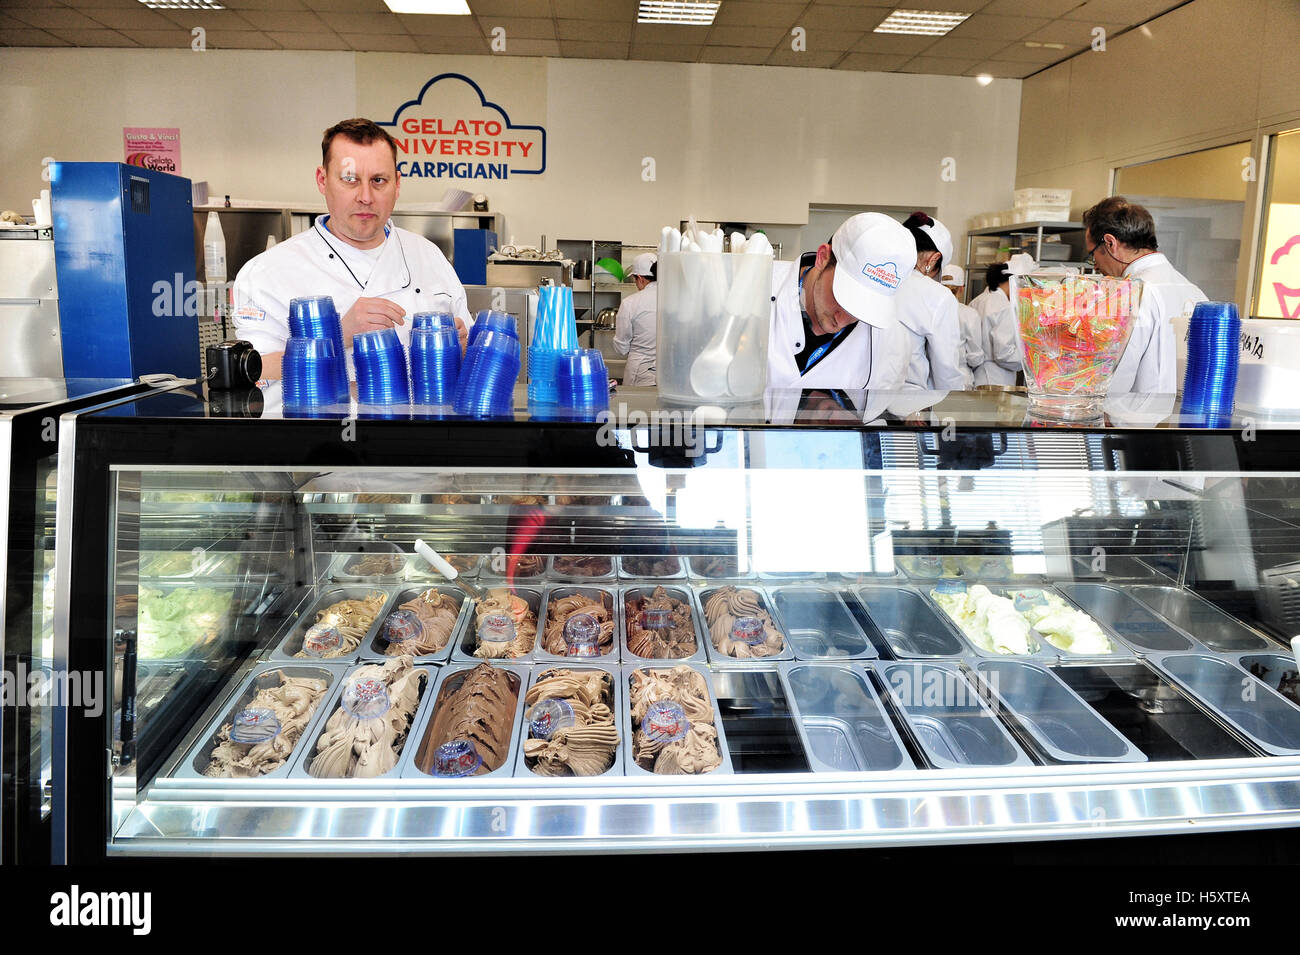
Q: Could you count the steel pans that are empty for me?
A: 8